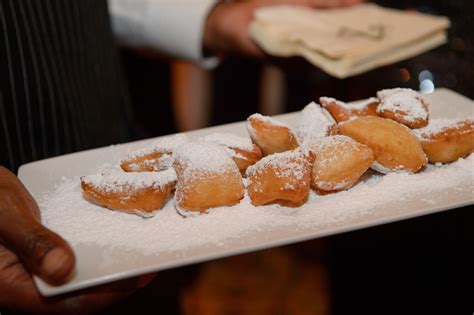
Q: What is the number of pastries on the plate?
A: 12